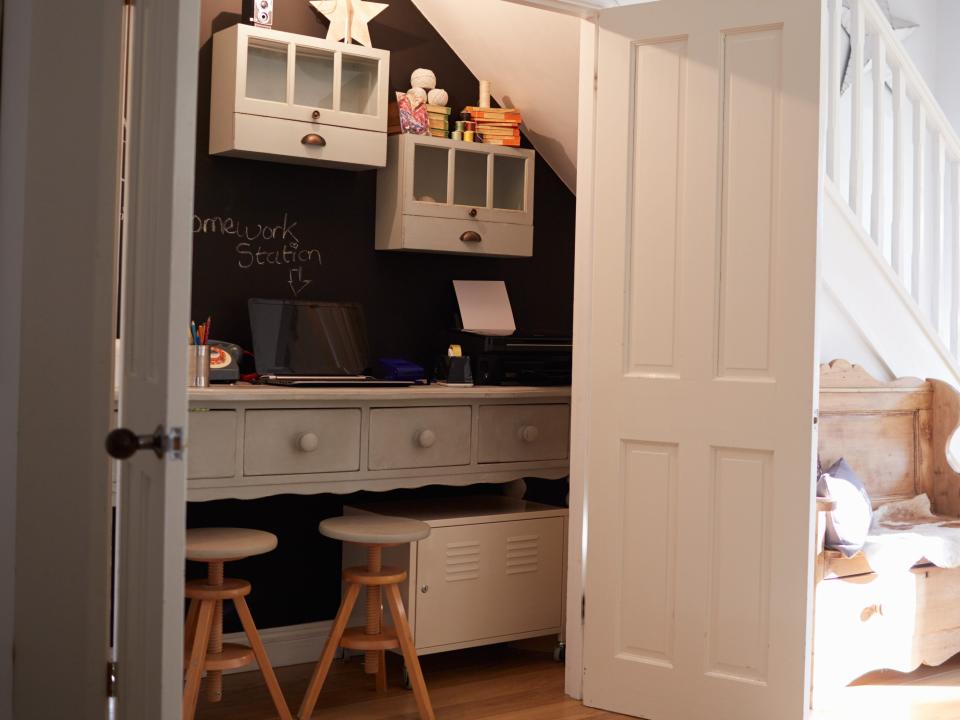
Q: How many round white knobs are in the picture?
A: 3